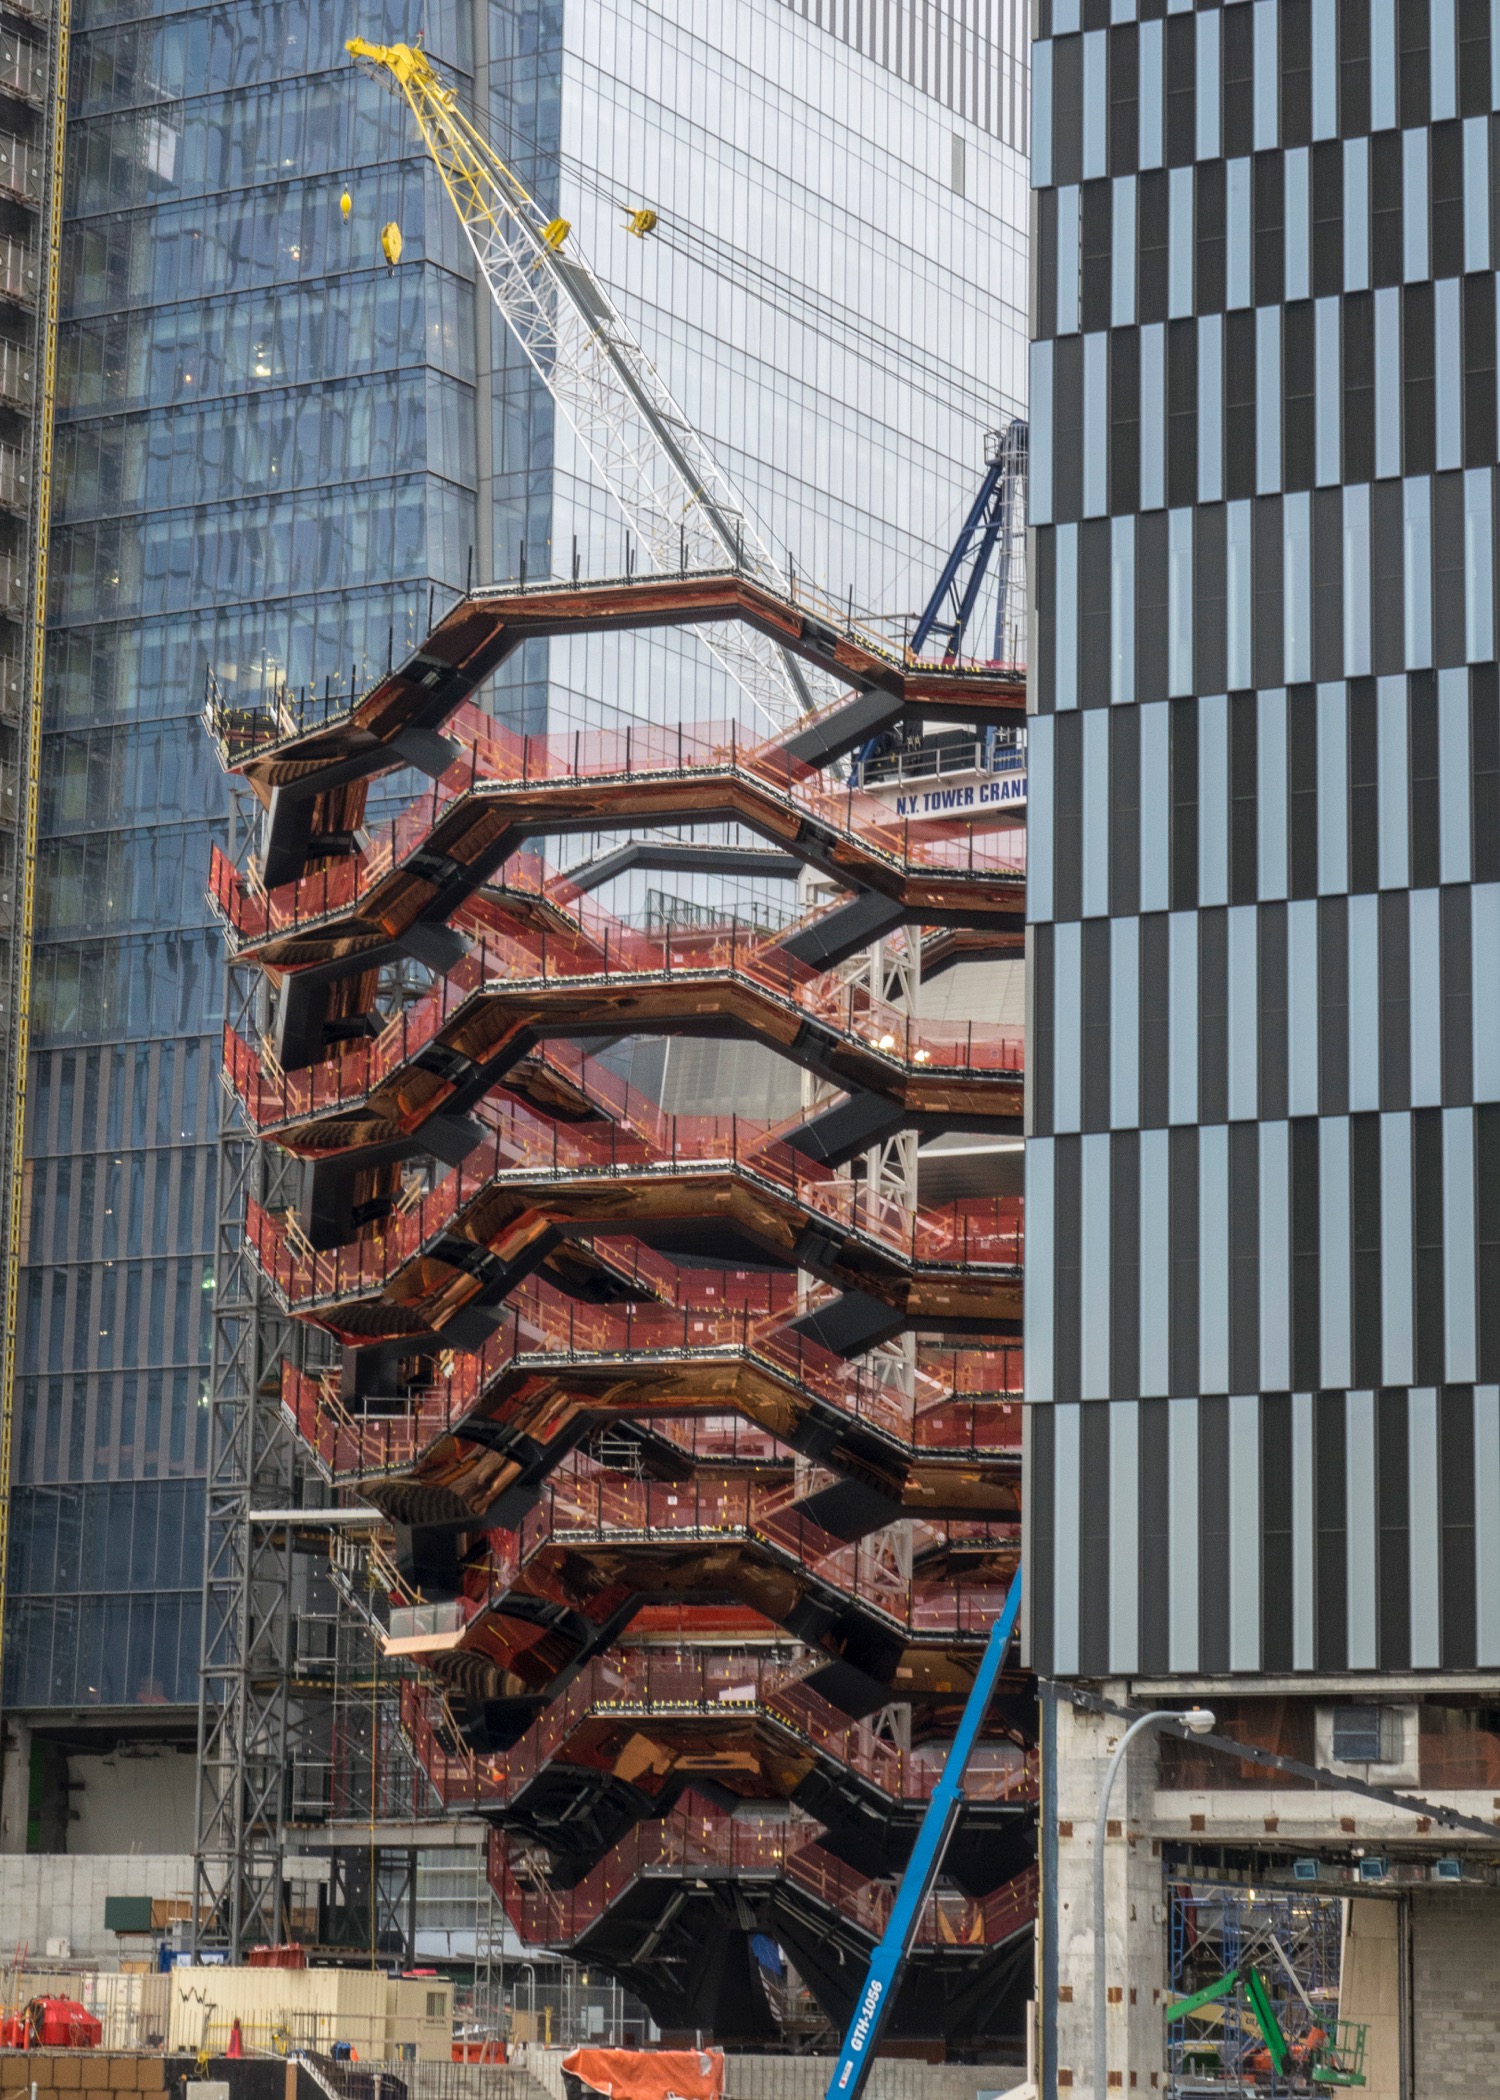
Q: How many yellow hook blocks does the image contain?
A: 2